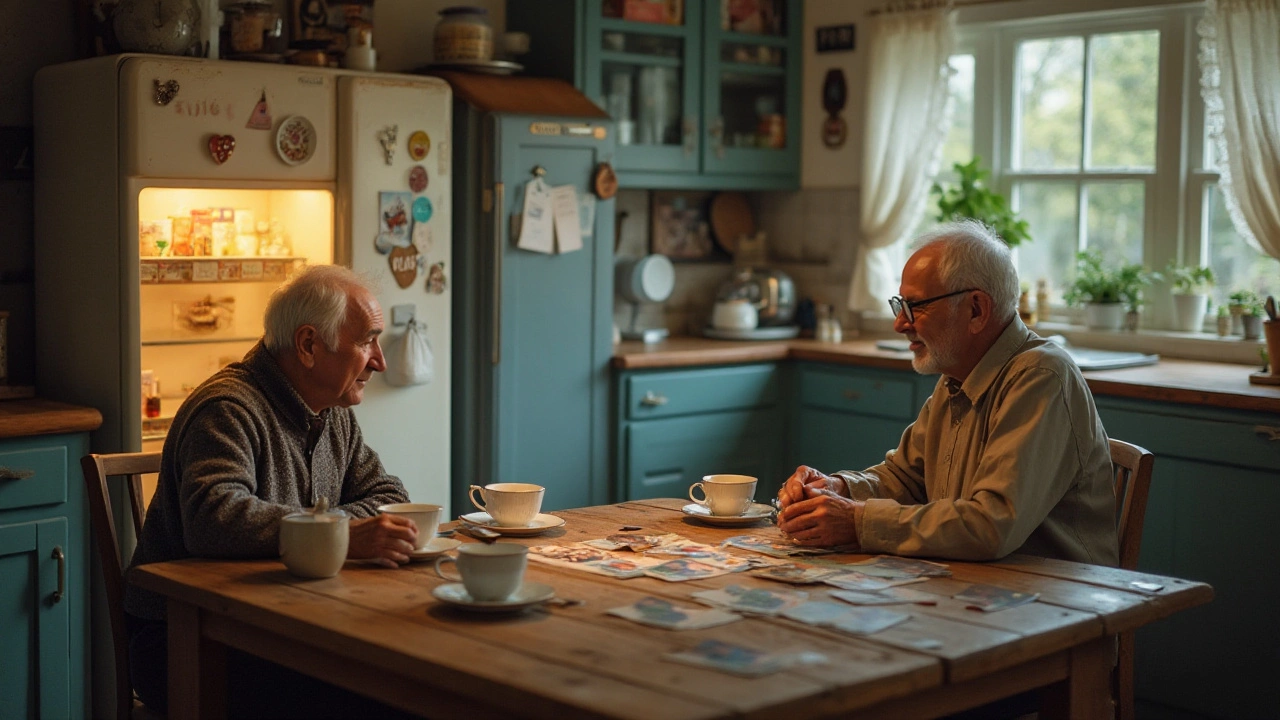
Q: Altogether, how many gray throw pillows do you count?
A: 0